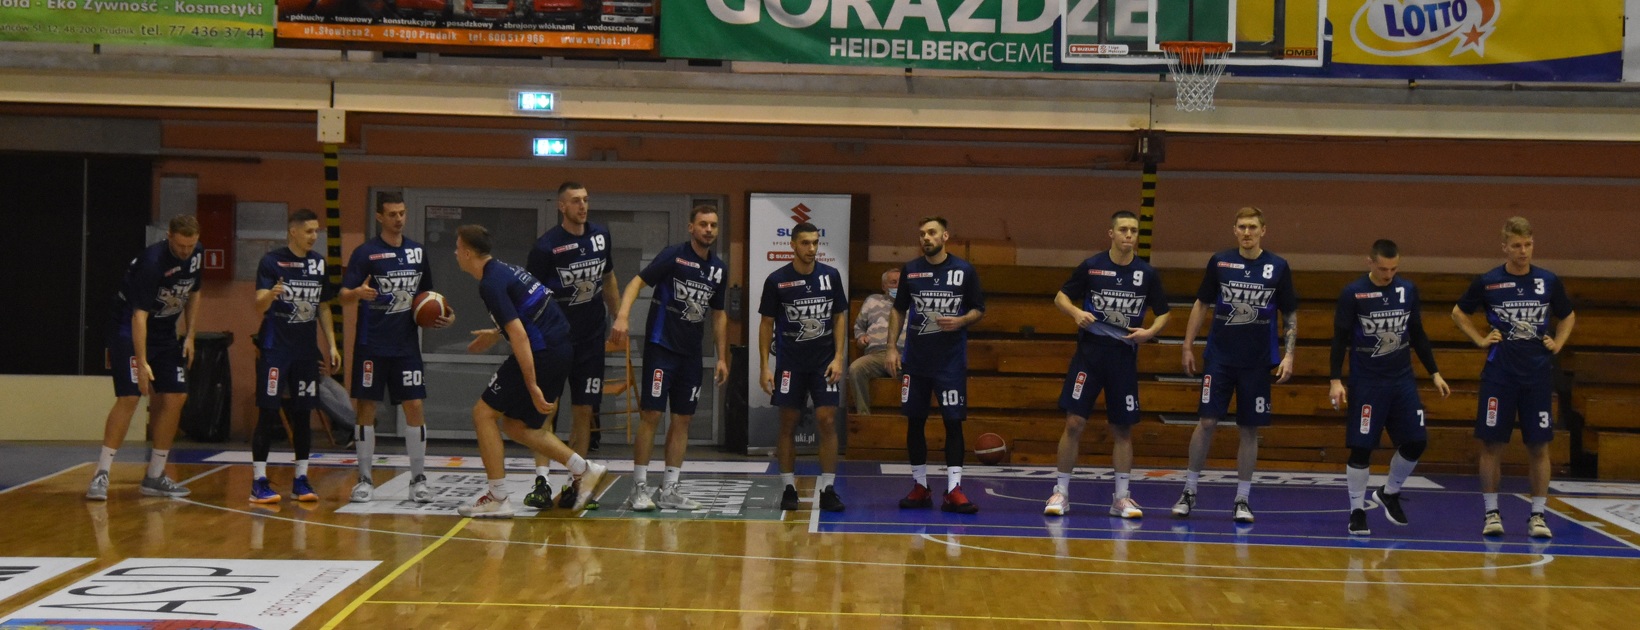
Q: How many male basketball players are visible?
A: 12